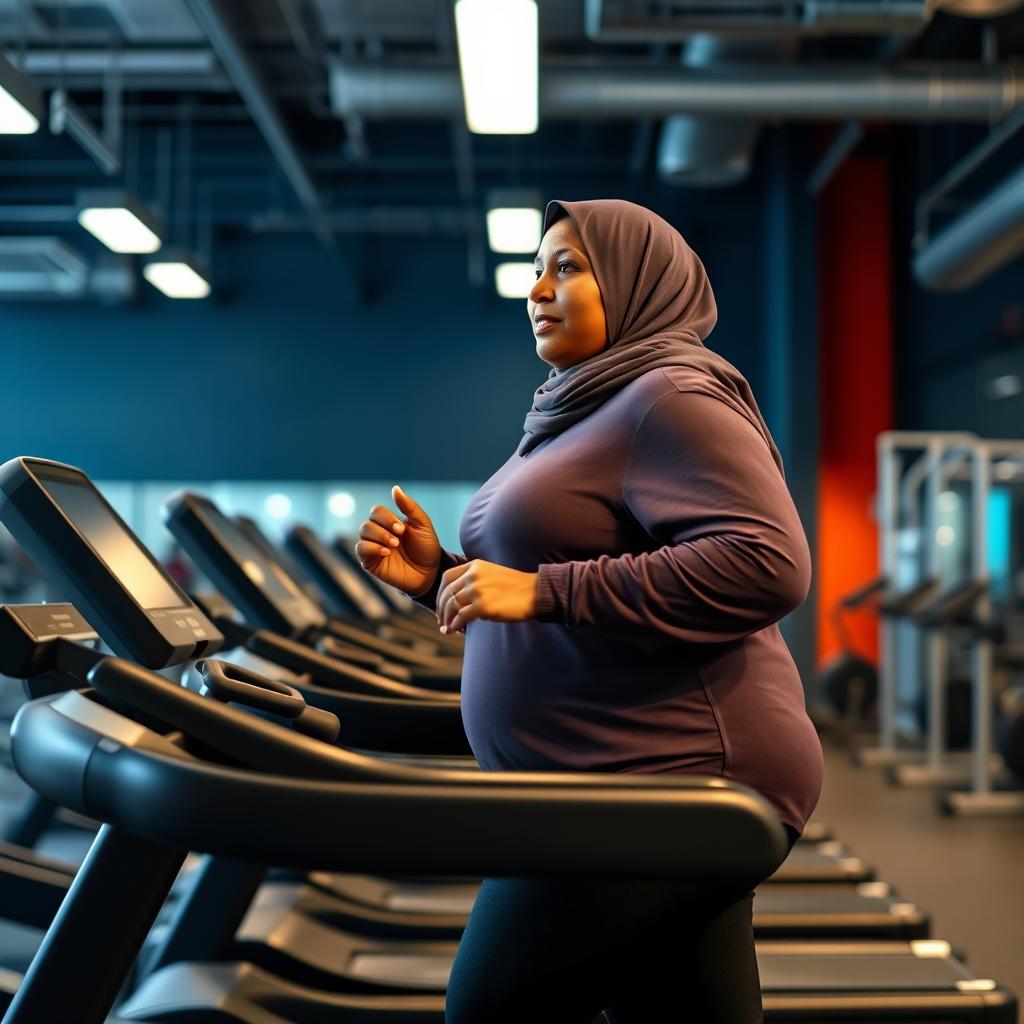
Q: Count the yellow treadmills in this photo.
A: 0